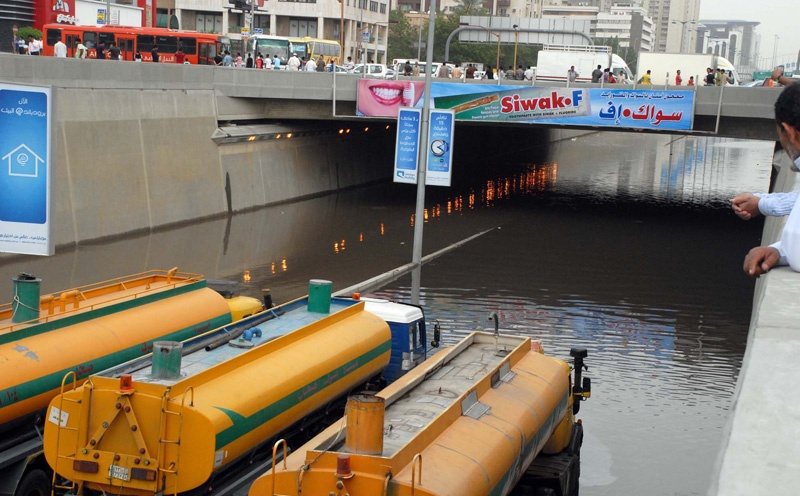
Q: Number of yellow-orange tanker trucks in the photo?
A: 3